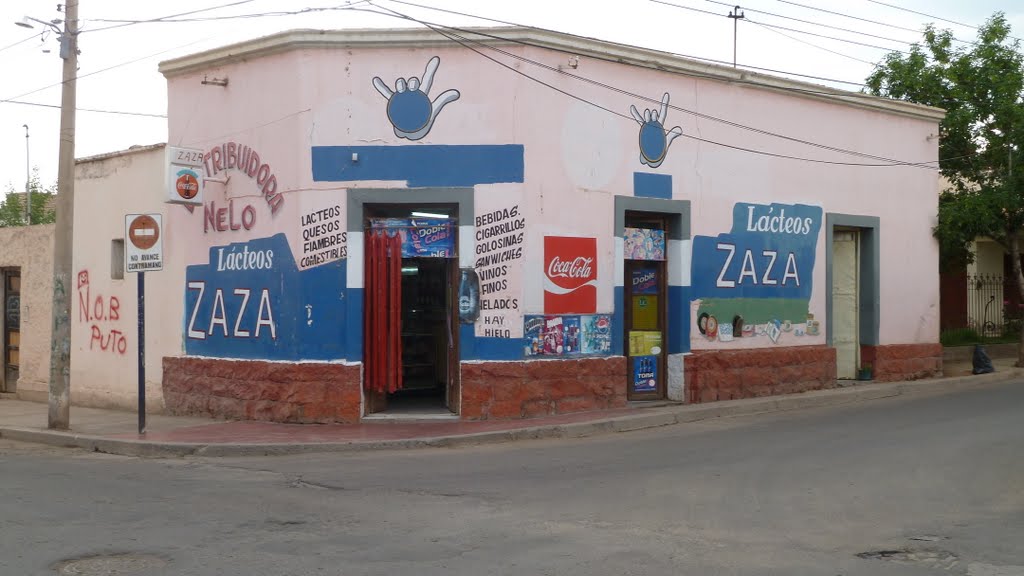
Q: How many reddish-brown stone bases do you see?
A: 4